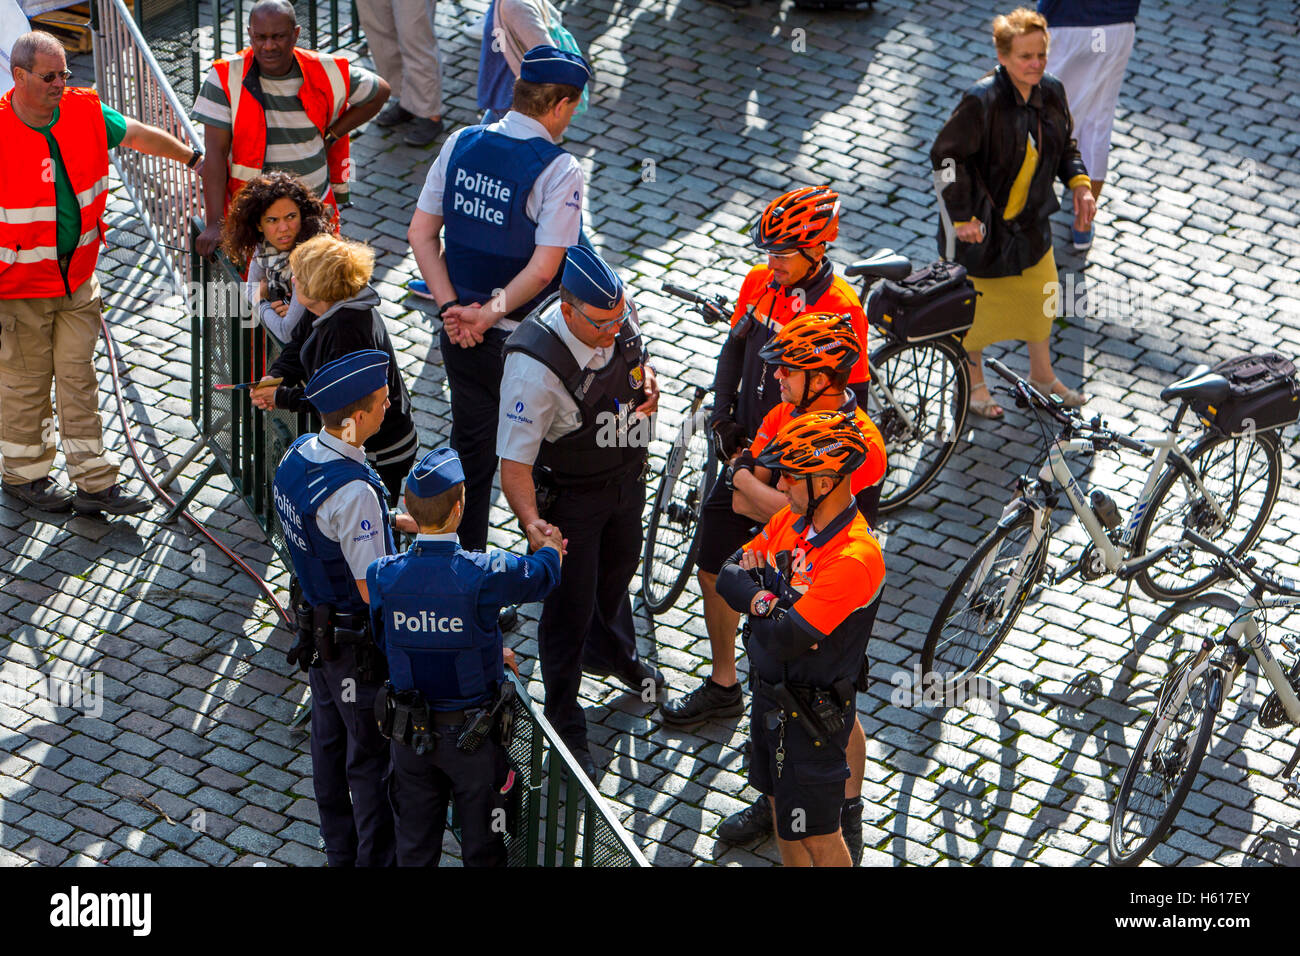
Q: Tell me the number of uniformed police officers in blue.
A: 4